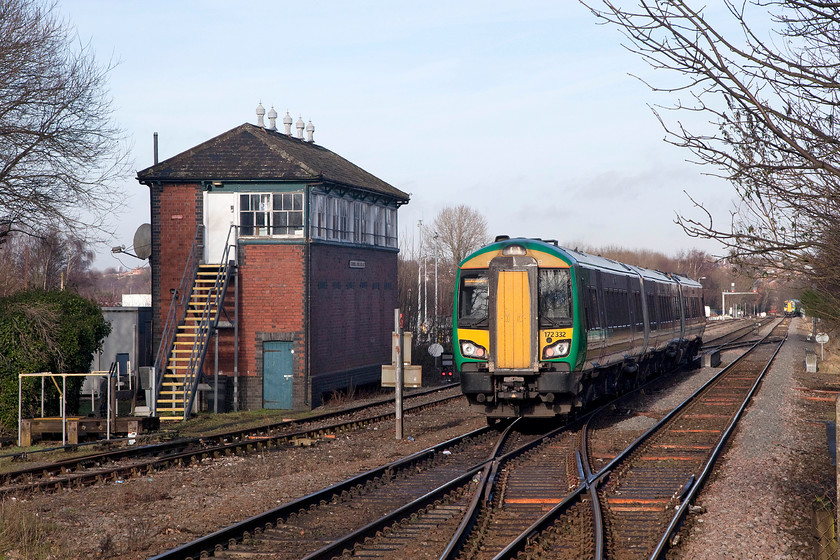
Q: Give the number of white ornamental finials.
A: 5